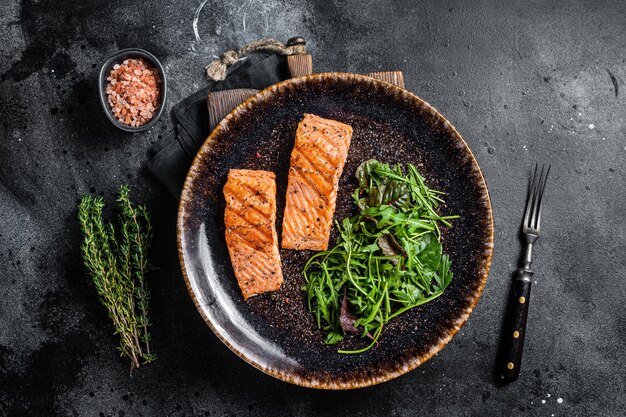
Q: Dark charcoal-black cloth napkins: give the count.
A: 1